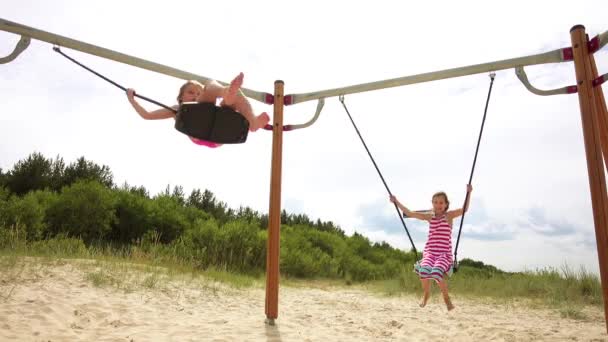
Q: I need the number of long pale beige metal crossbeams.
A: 2